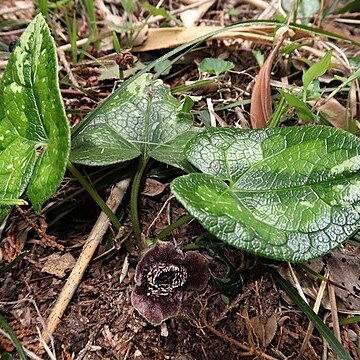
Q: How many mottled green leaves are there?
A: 3